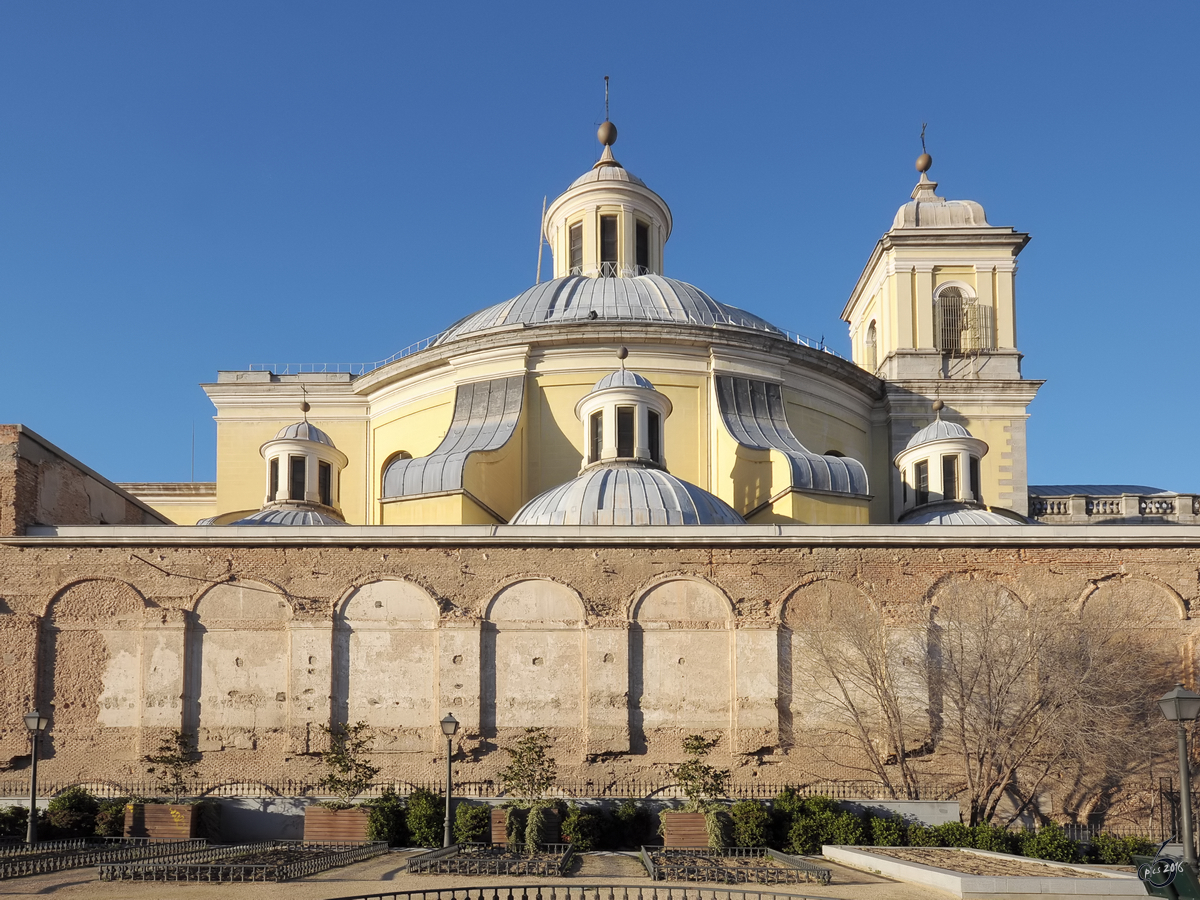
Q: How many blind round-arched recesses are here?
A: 8